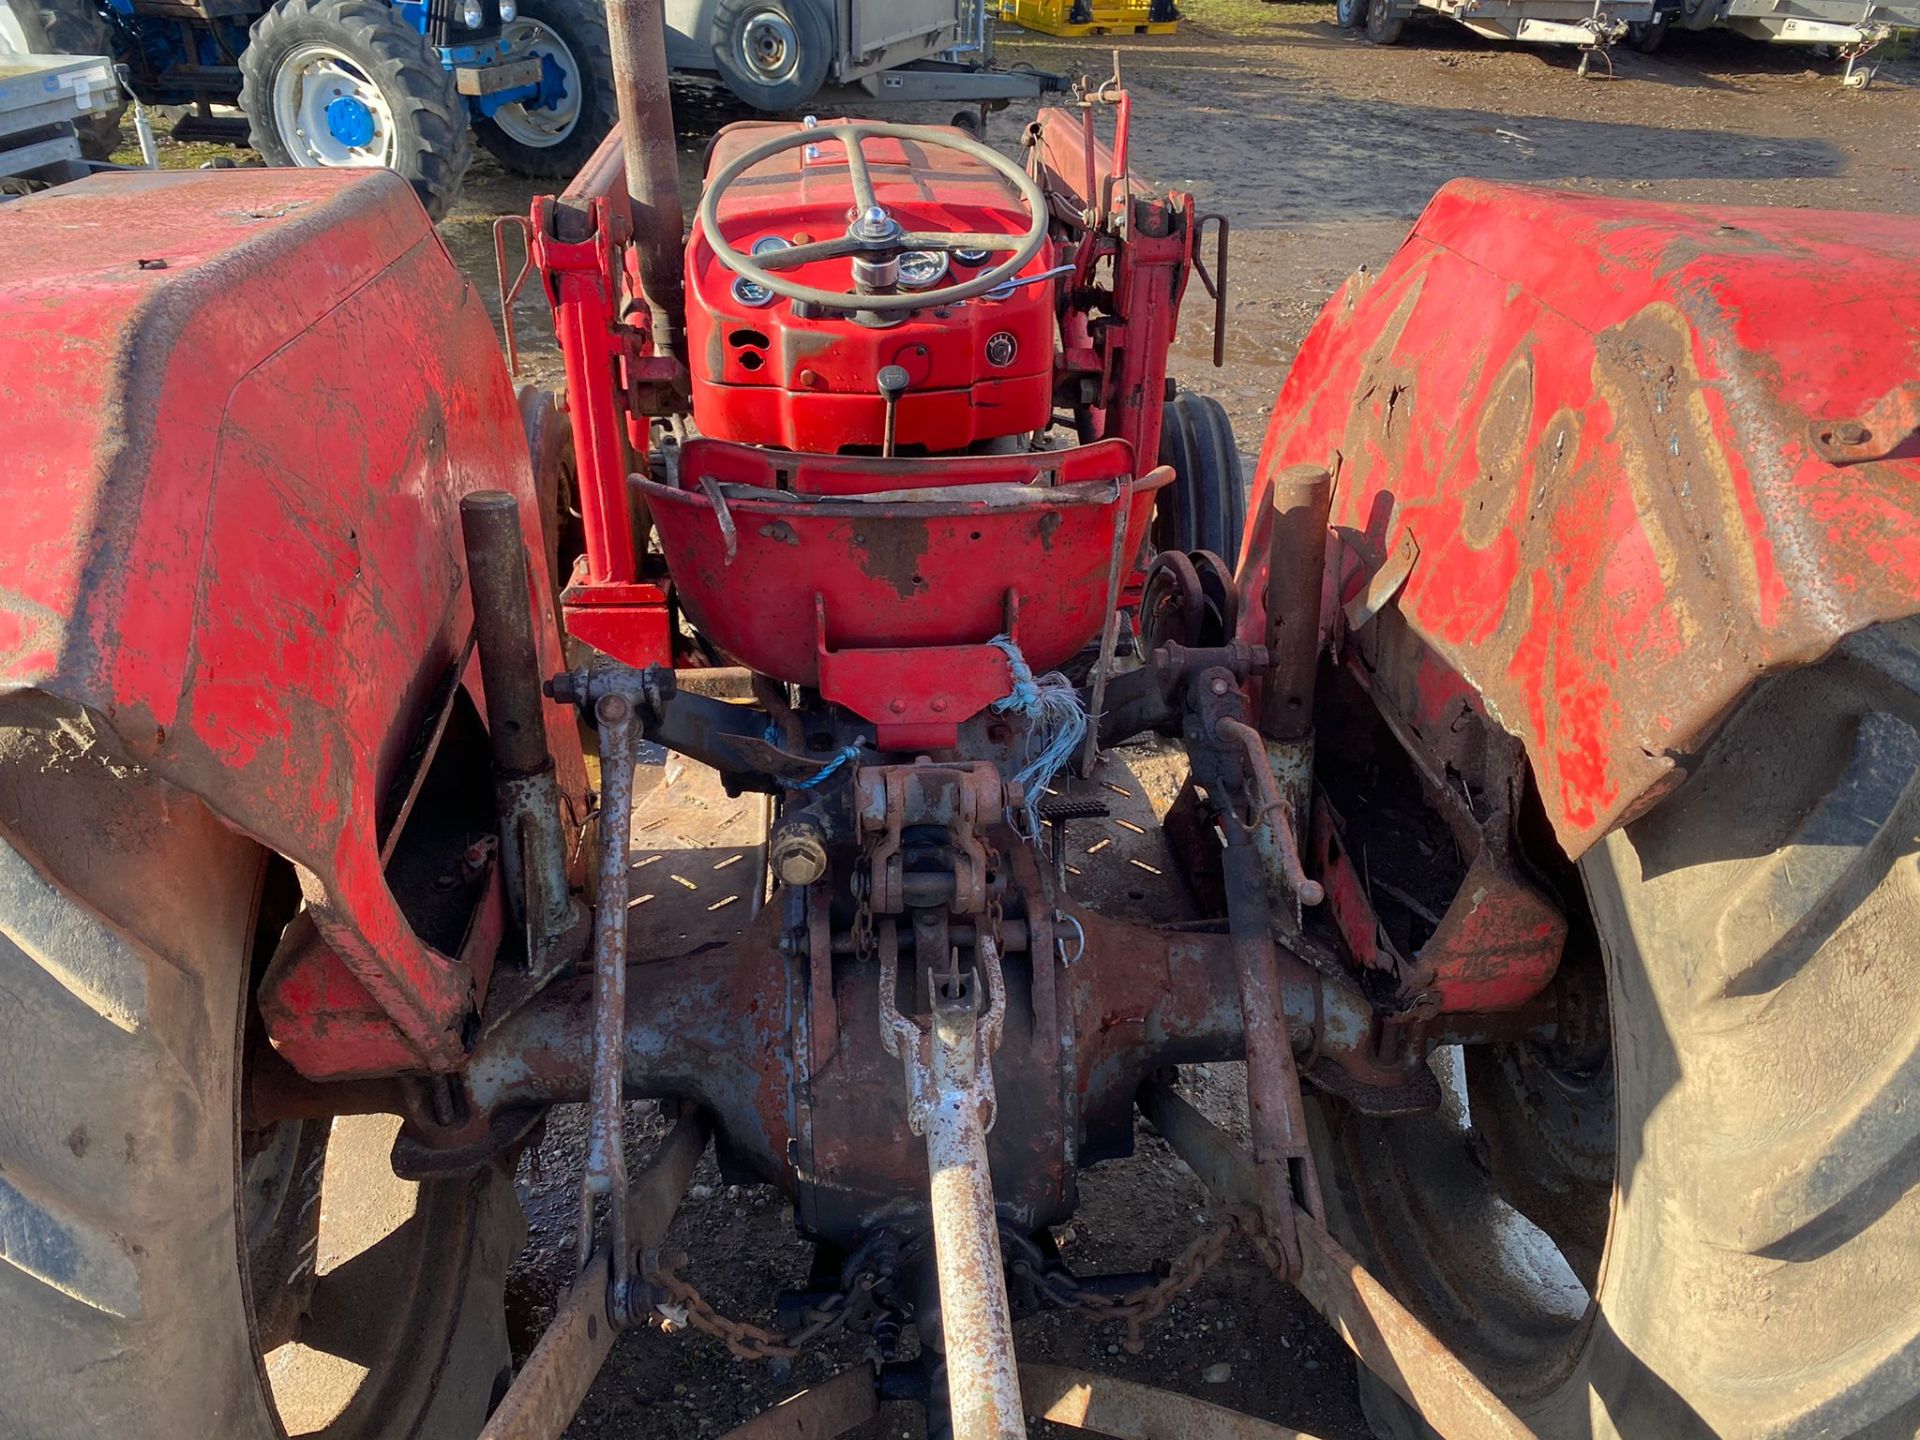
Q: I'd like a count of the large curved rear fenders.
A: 2